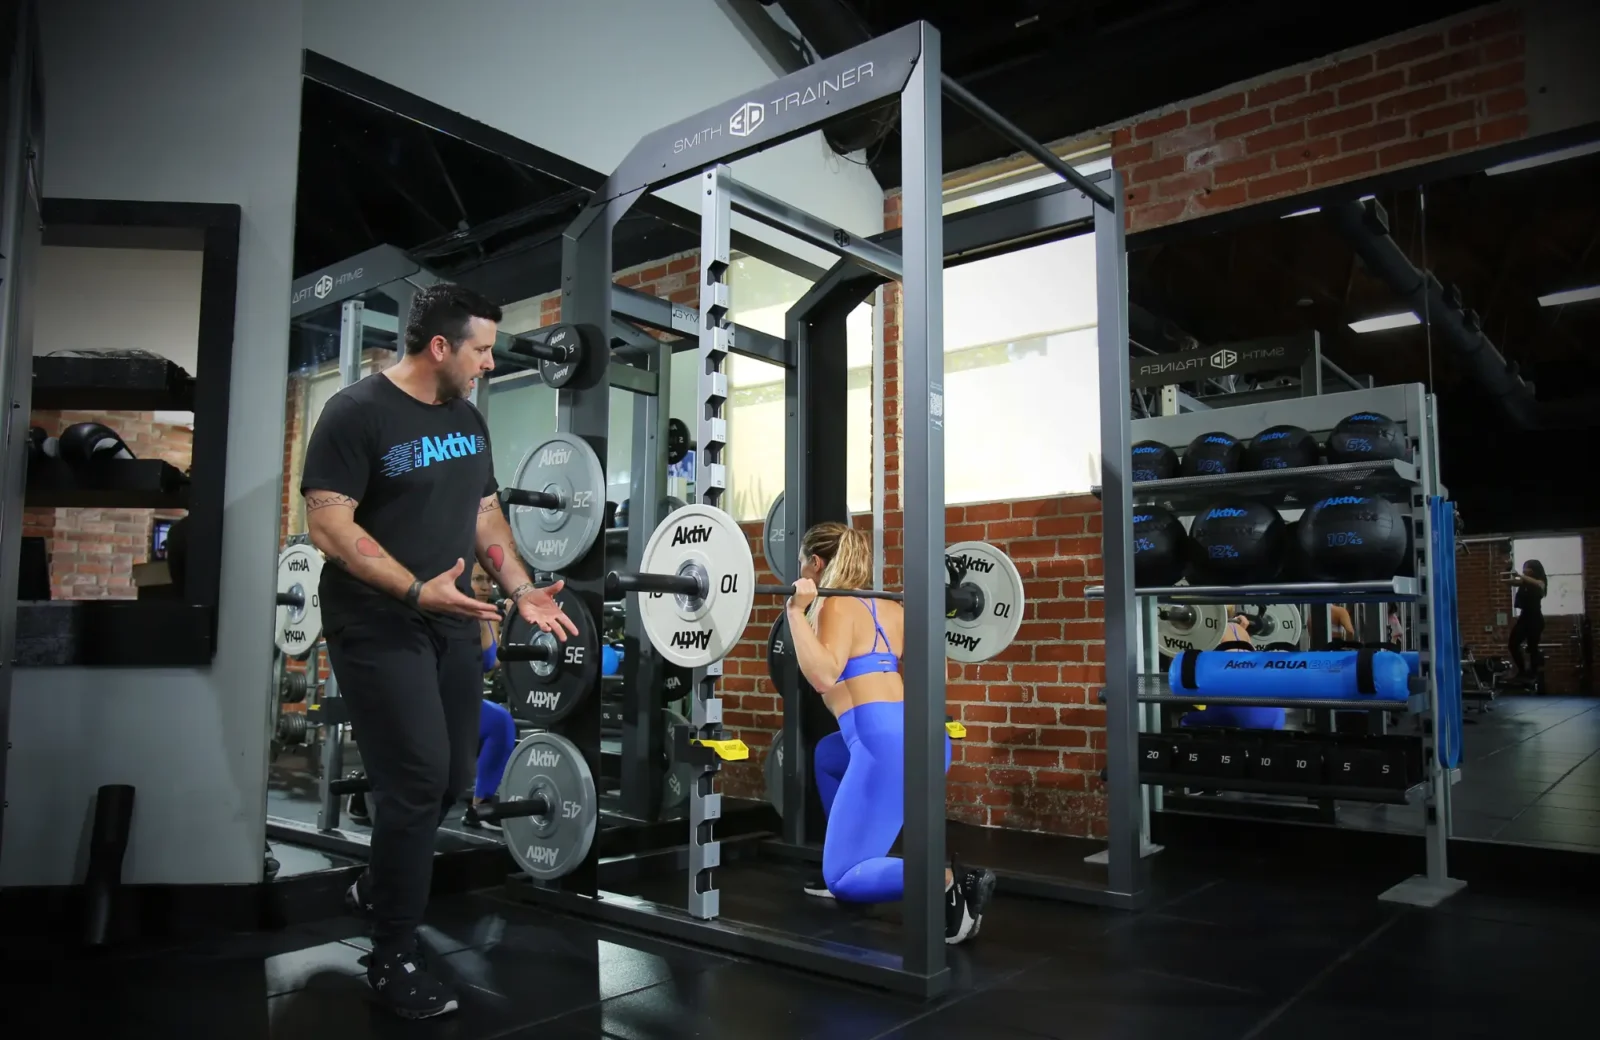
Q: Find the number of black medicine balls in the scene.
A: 7